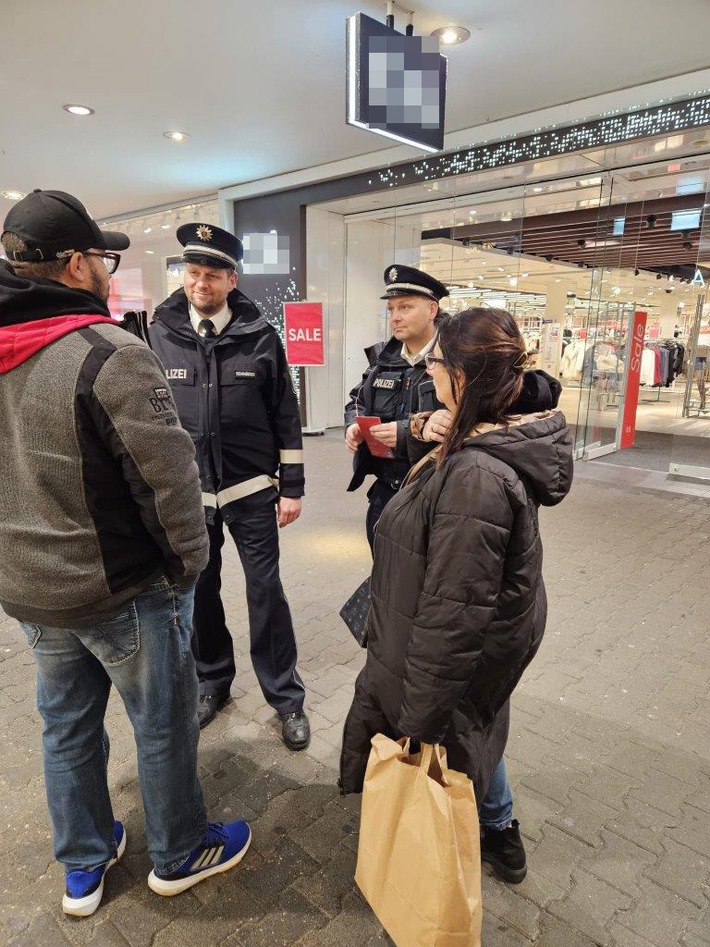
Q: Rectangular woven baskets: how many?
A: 0